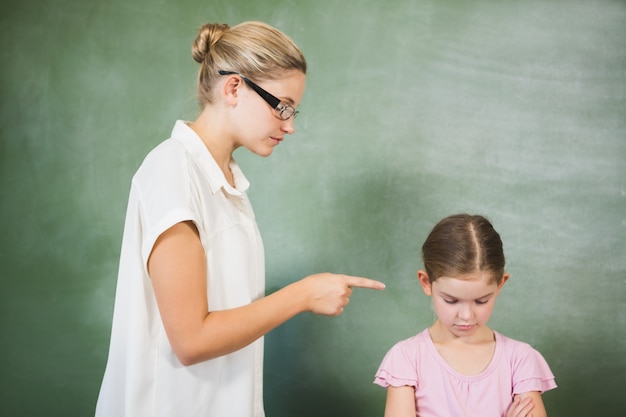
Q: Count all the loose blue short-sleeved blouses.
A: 0